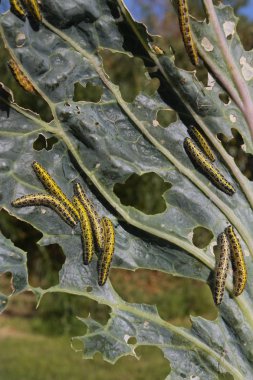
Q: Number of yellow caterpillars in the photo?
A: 13